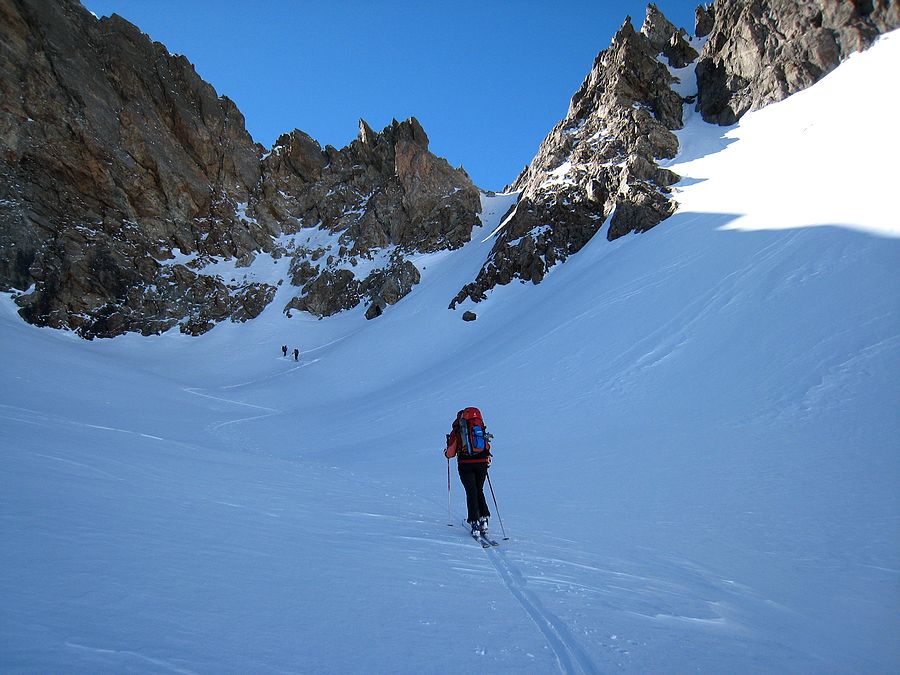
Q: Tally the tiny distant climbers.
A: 2